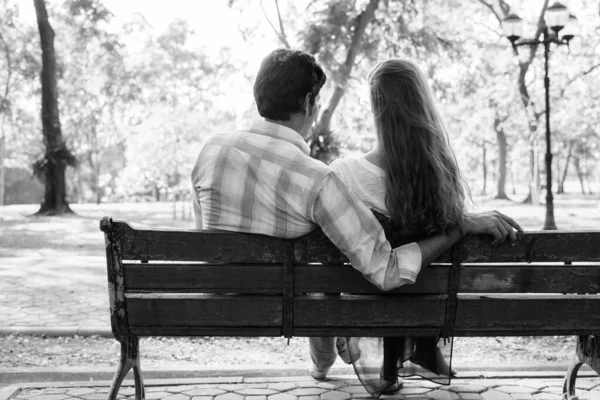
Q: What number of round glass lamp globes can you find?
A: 3